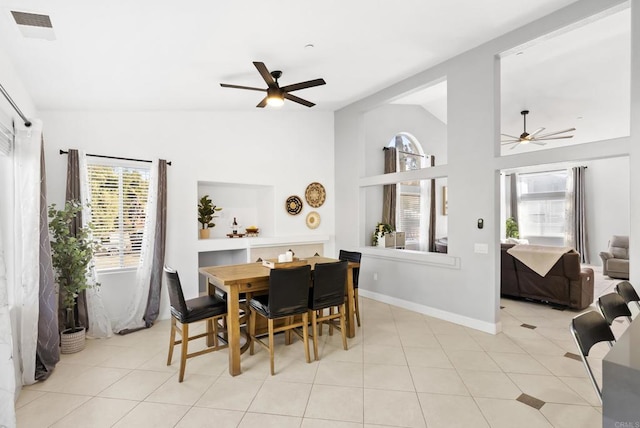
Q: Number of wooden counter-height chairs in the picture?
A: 4